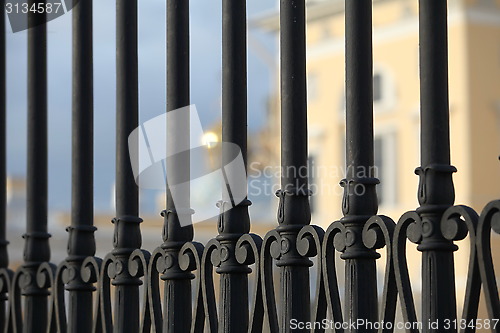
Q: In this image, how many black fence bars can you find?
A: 9